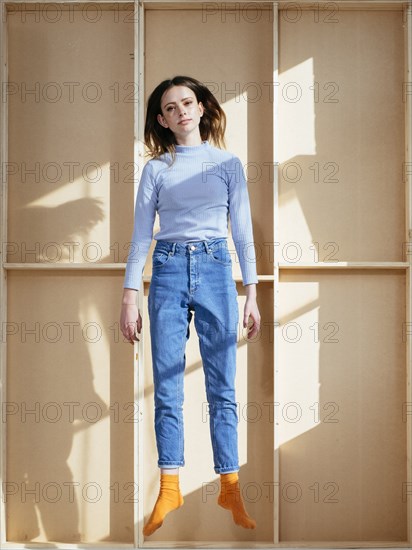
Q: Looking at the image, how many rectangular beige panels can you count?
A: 6